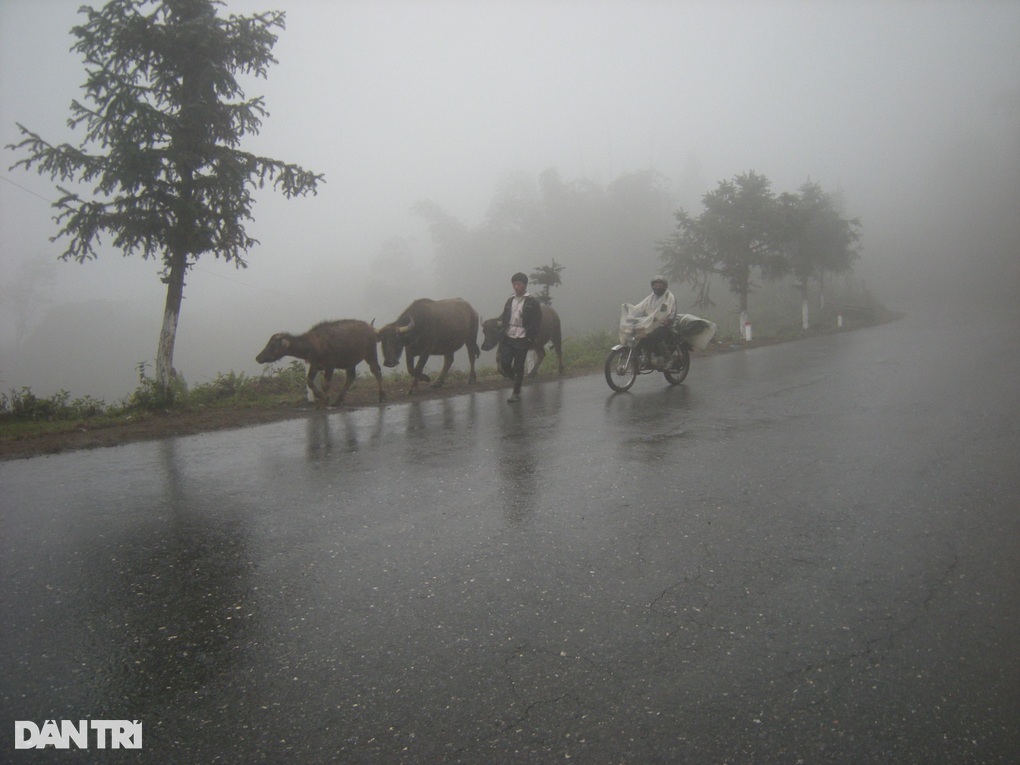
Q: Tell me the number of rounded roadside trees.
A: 2